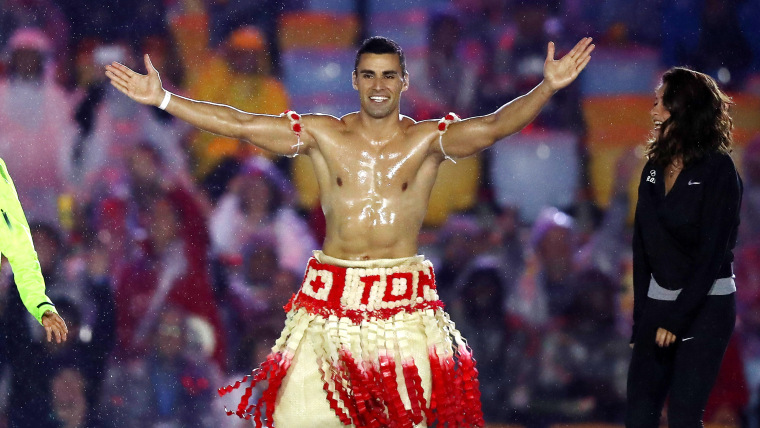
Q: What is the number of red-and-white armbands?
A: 2